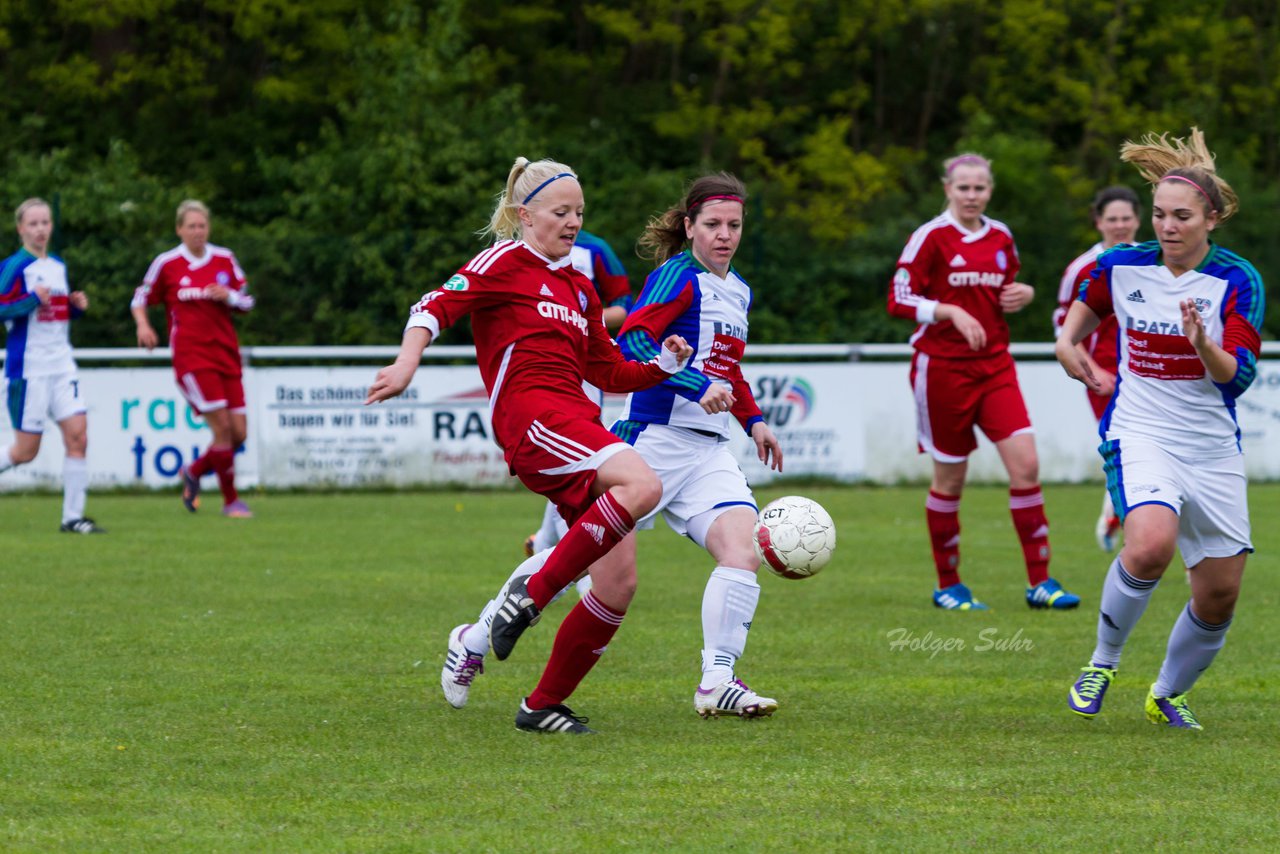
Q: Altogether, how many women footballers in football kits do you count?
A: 8